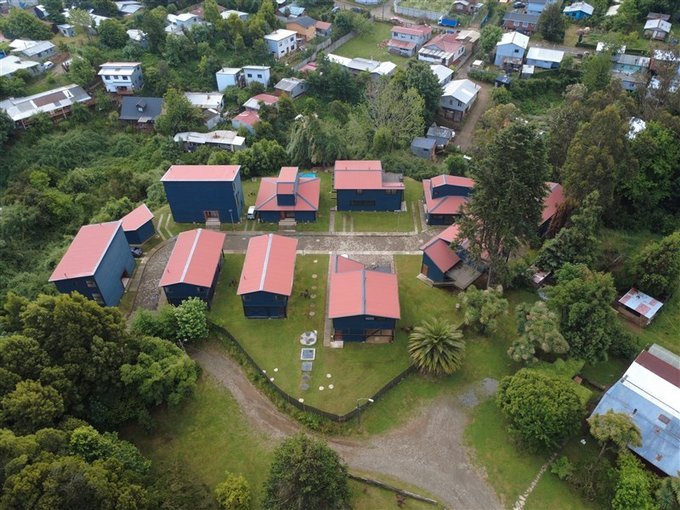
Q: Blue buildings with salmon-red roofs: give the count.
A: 11